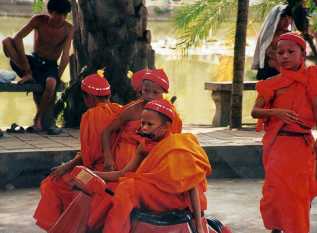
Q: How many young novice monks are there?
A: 4